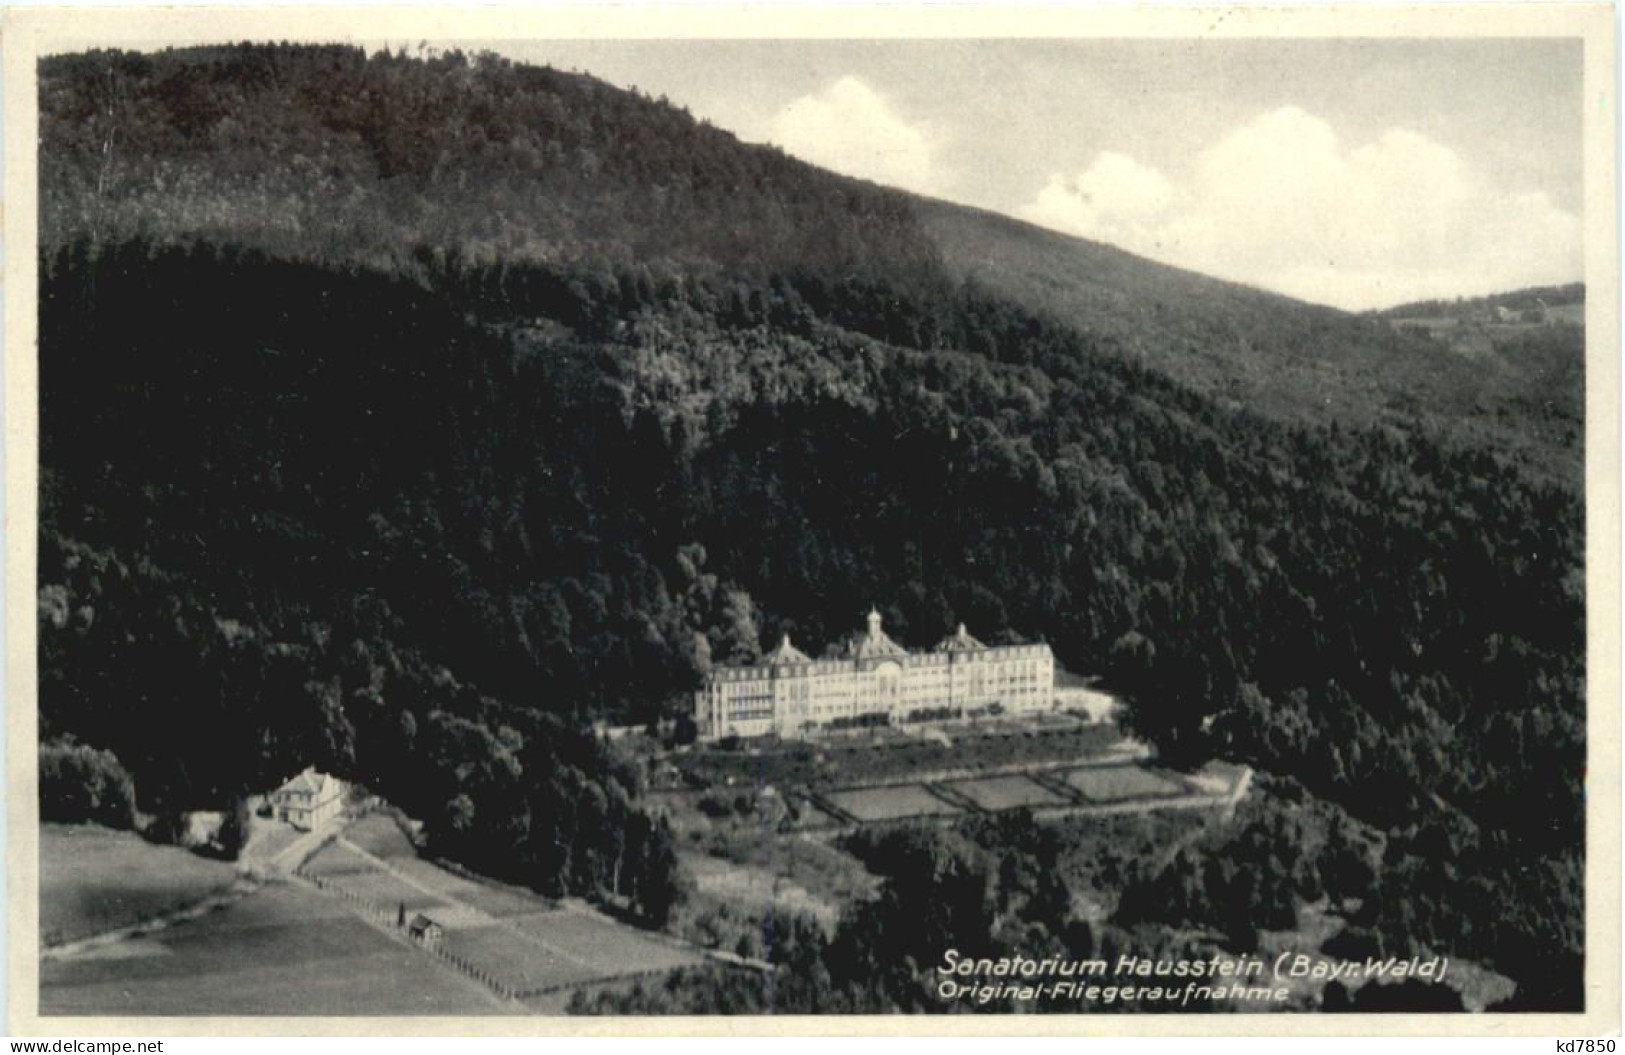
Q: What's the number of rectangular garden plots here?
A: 3